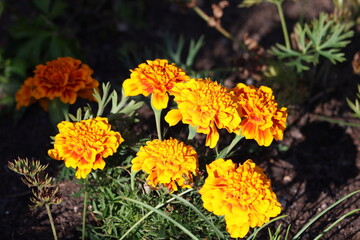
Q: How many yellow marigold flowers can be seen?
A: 6